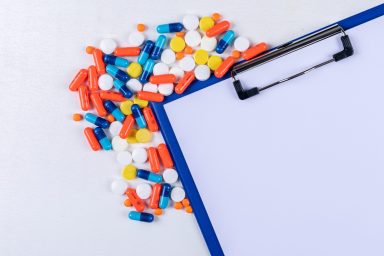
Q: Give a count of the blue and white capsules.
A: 15